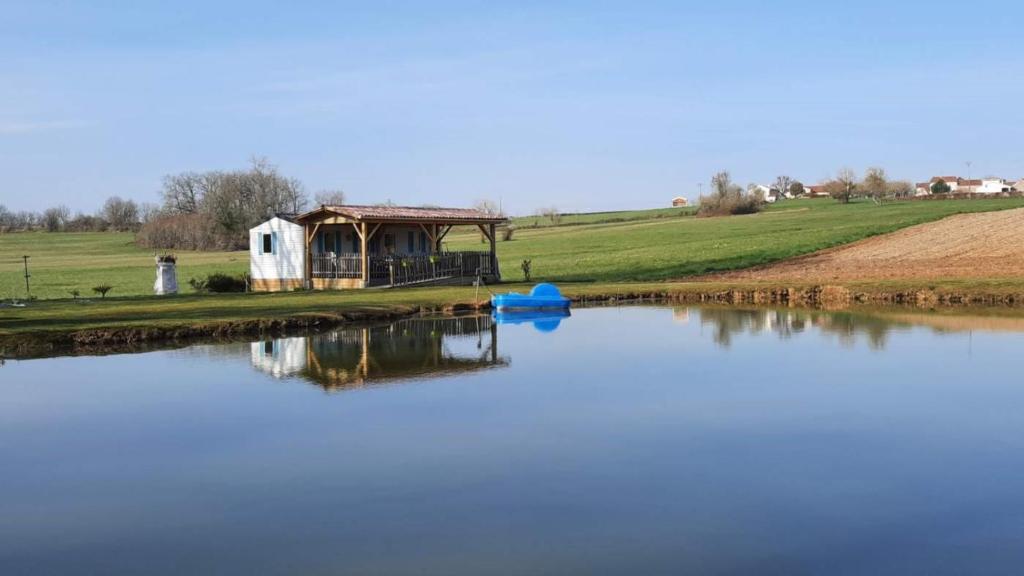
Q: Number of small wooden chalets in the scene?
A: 1